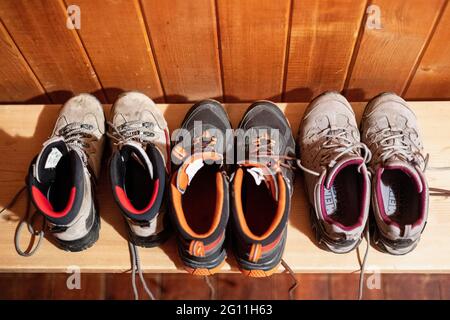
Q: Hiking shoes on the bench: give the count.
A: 6